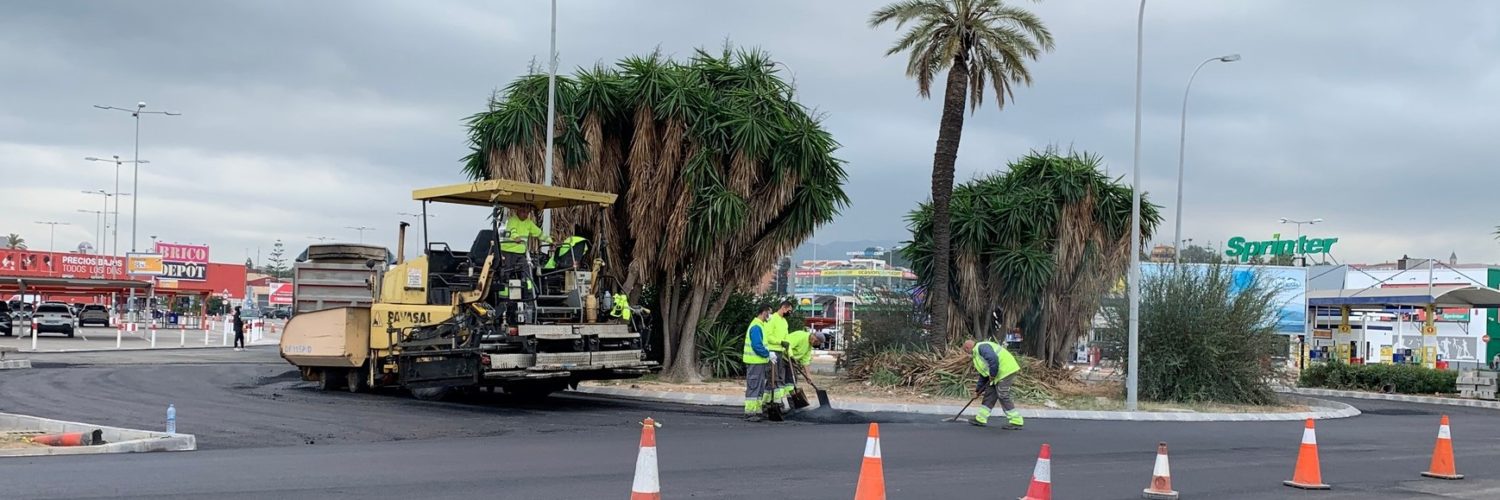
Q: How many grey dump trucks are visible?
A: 1